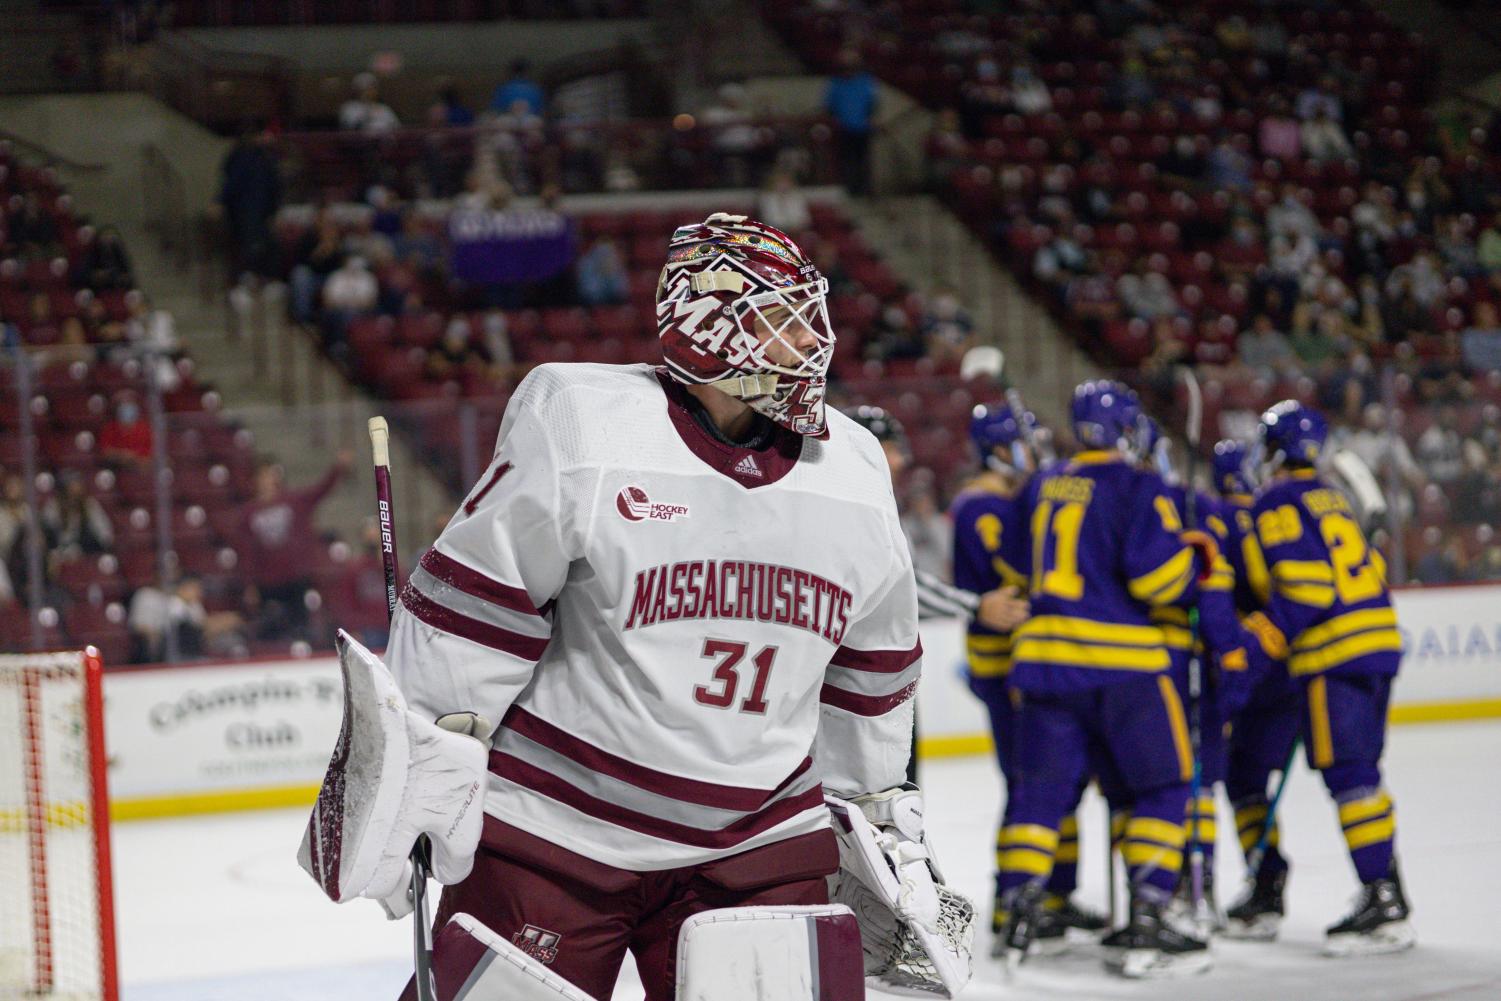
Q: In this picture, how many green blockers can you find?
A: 0